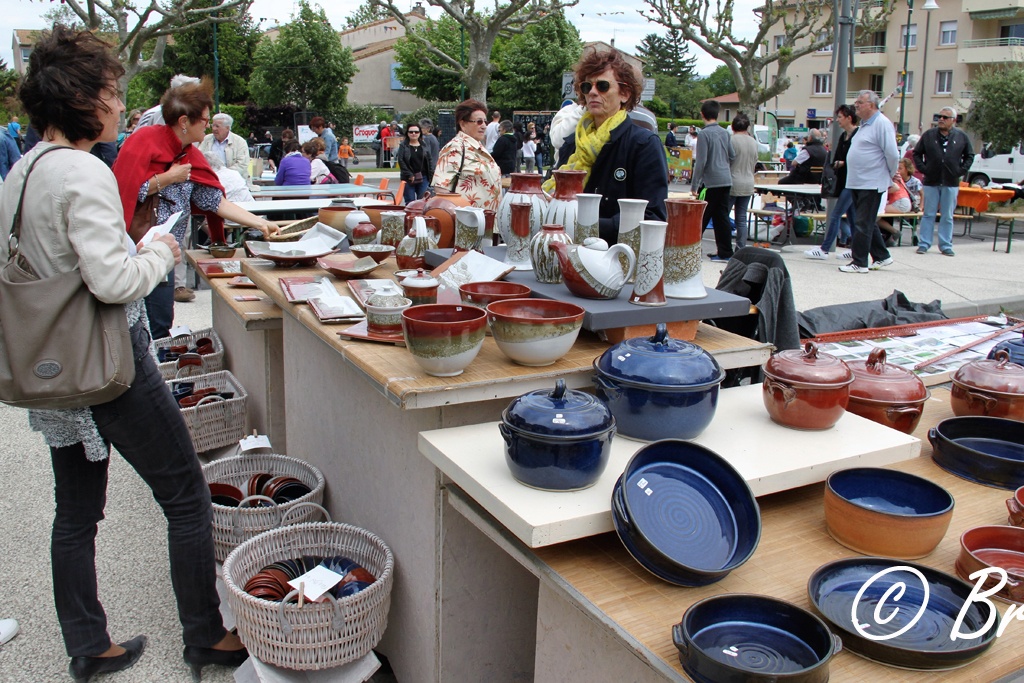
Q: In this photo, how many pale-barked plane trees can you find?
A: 3